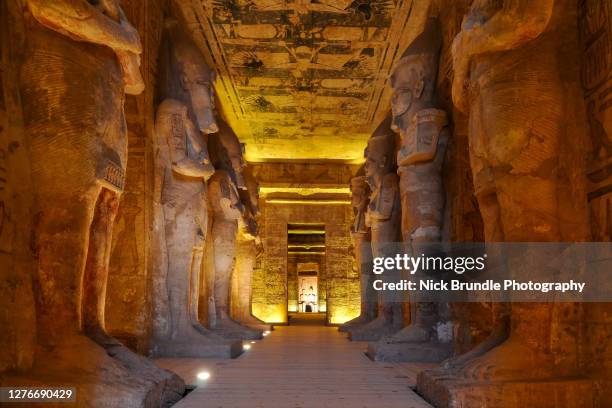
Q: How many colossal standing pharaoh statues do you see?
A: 8